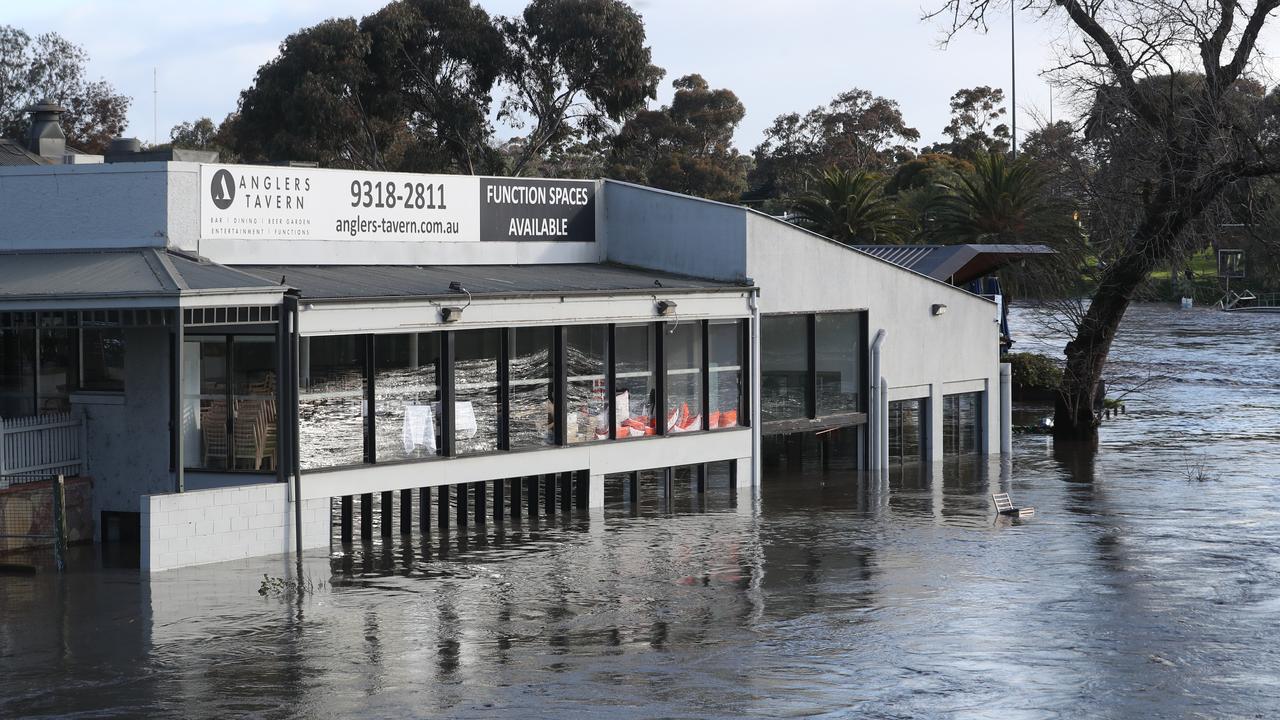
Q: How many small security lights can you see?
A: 3